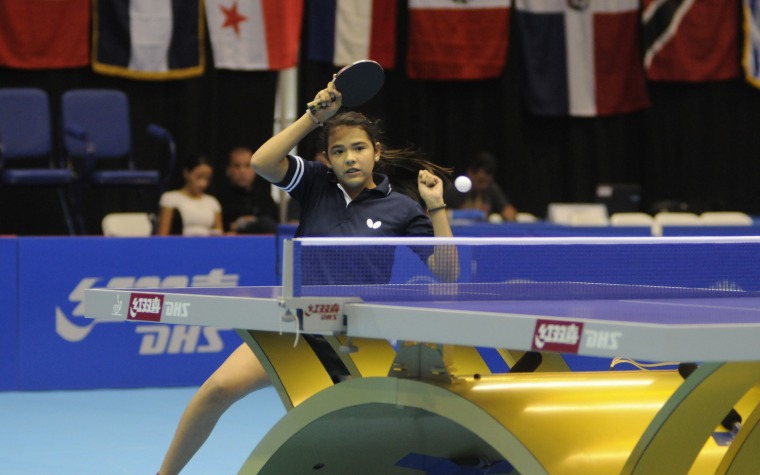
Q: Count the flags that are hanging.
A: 8